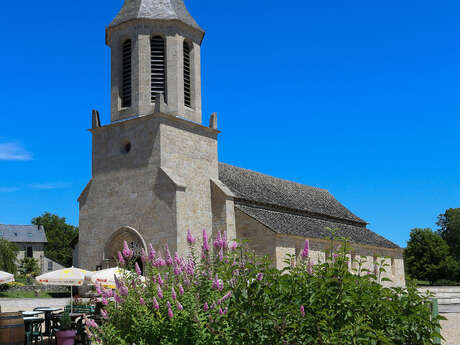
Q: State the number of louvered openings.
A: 3